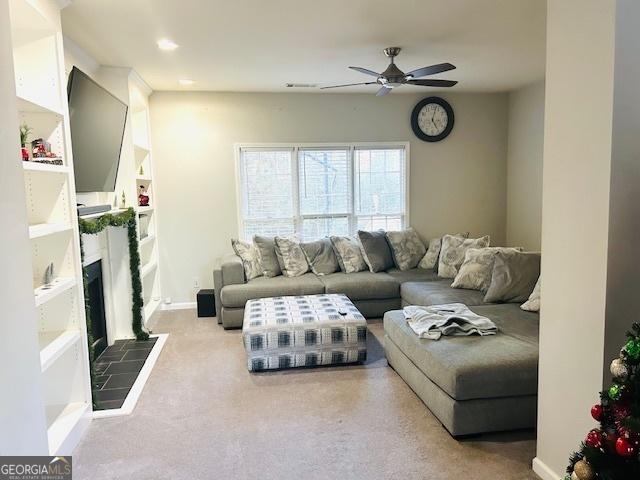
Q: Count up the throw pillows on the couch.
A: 12